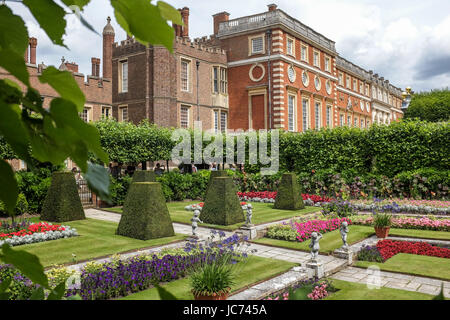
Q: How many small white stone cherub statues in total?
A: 4